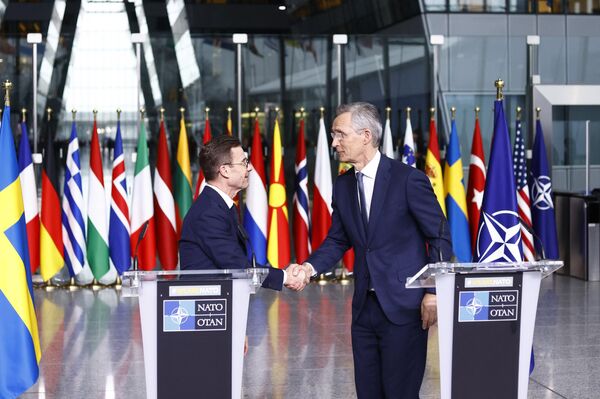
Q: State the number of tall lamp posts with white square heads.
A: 6